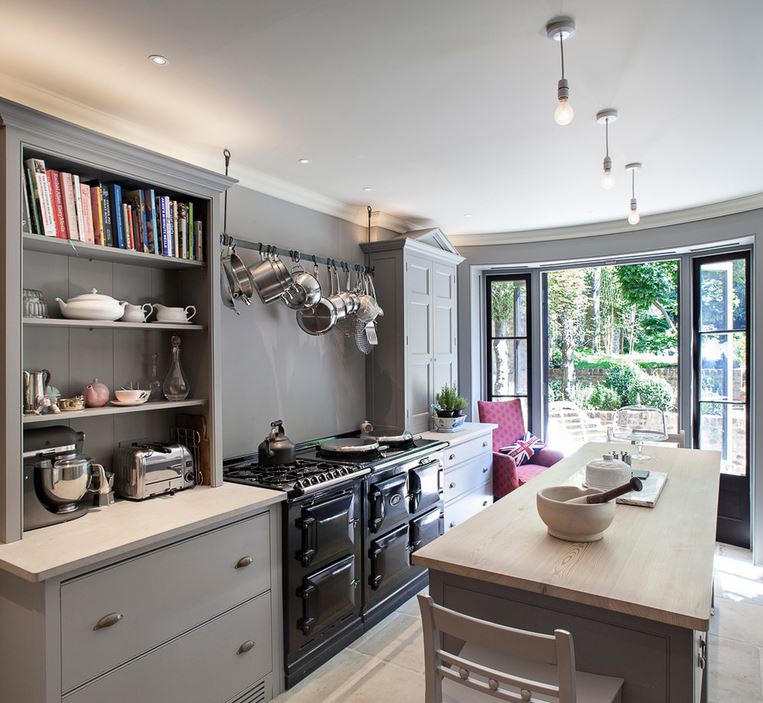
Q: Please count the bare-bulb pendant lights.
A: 3